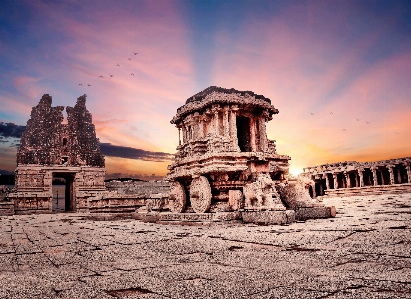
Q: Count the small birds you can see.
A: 14